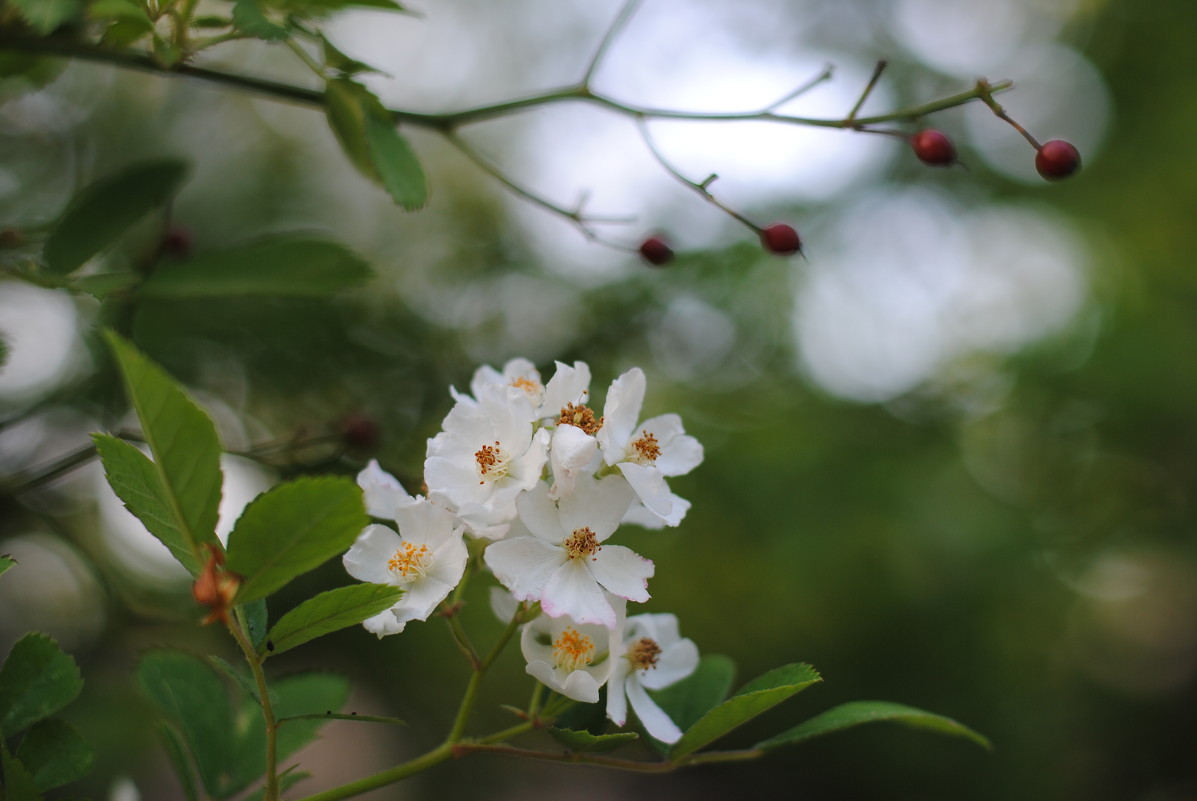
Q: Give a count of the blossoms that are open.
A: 8